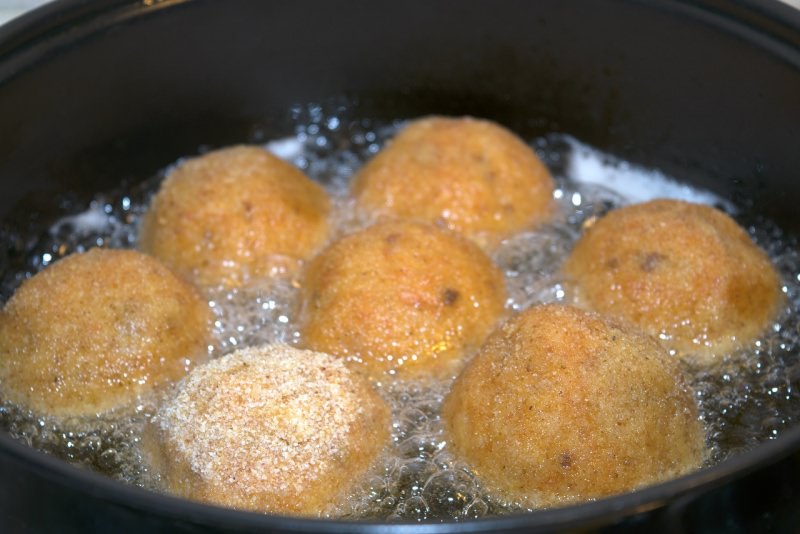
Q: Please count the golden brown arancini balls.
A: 7